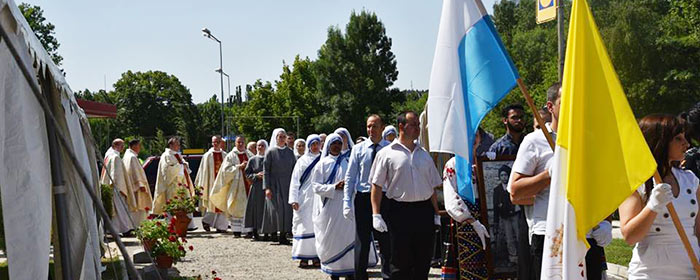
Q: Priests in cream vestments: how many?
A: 5